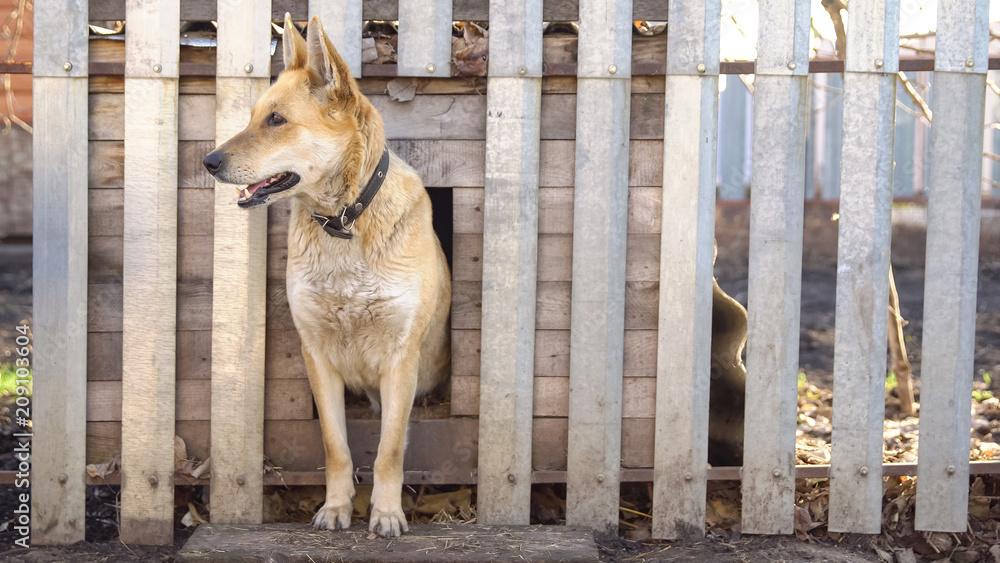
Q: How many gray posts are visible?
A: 11